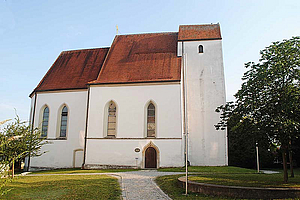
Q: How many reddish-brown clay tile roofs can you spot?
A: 3